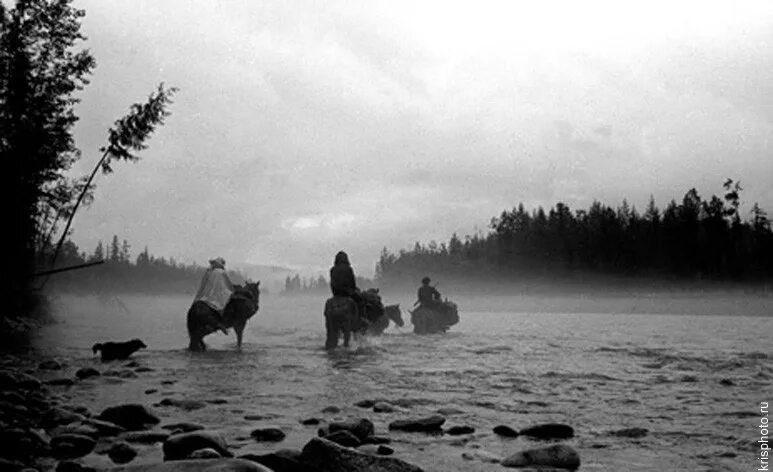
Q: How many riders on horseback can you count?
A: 3